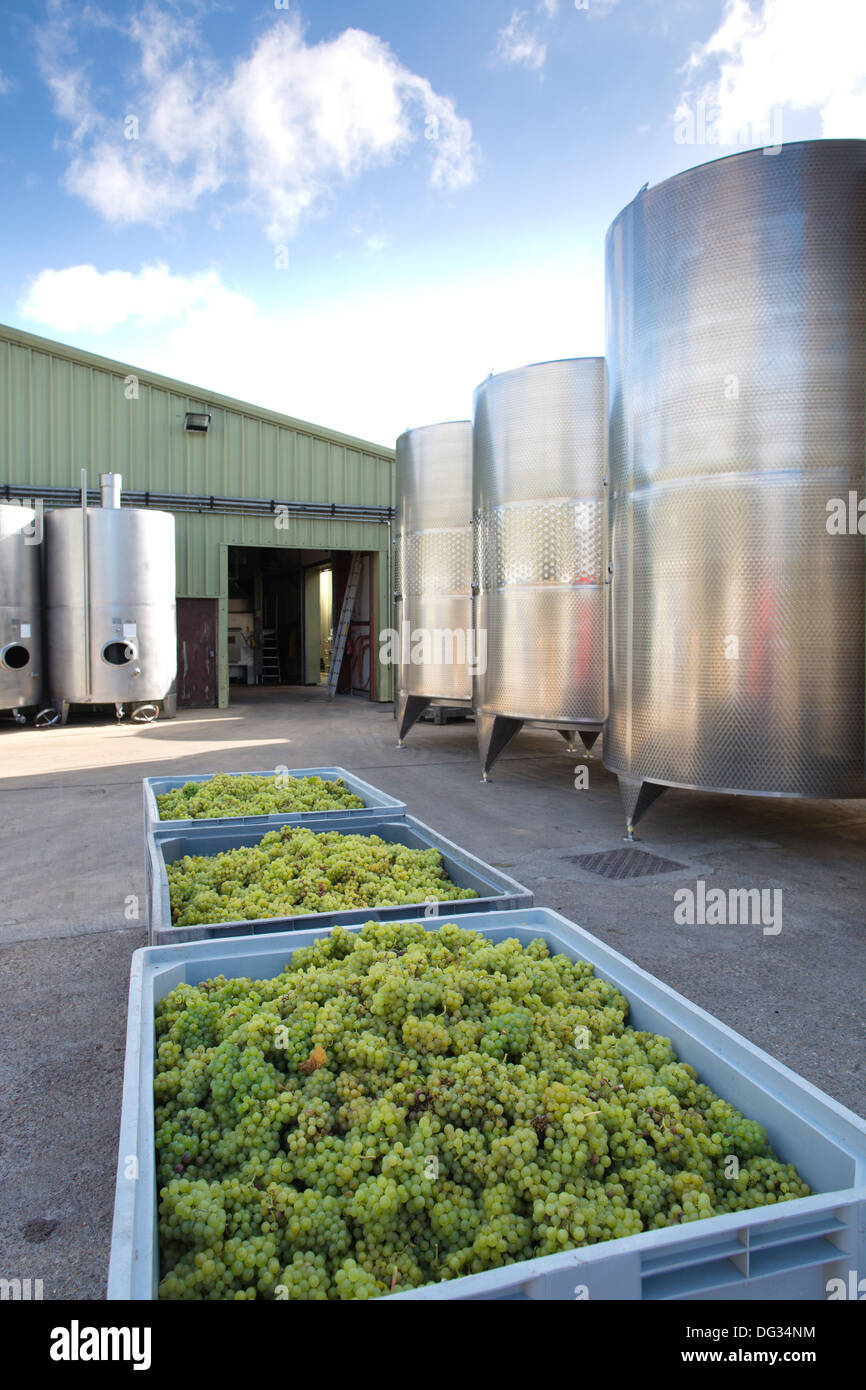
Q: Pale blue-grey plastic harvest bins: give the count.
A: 3